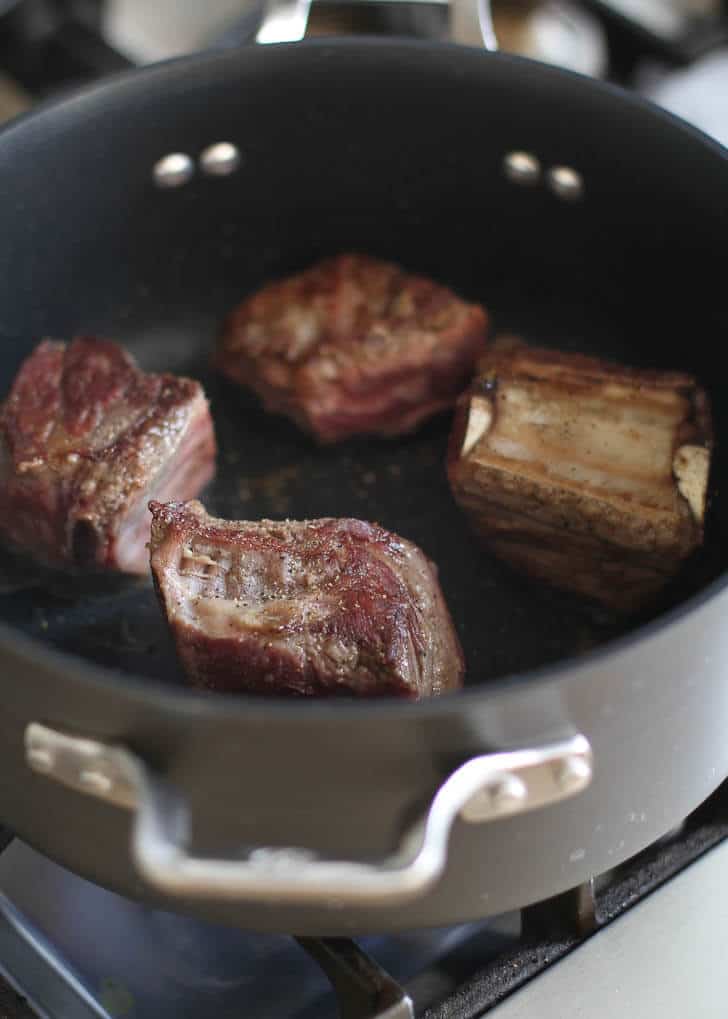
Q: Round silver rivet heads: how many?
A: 8